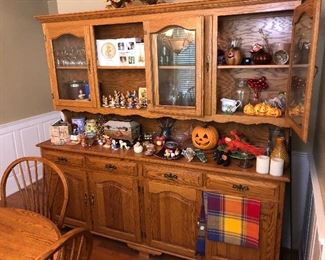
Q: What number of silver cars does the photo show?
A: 0